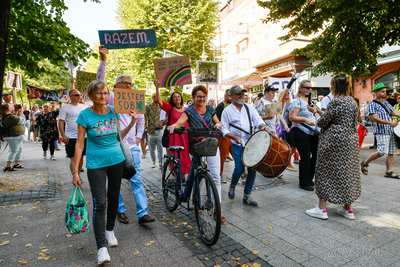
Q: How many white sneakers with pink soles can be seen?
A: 2